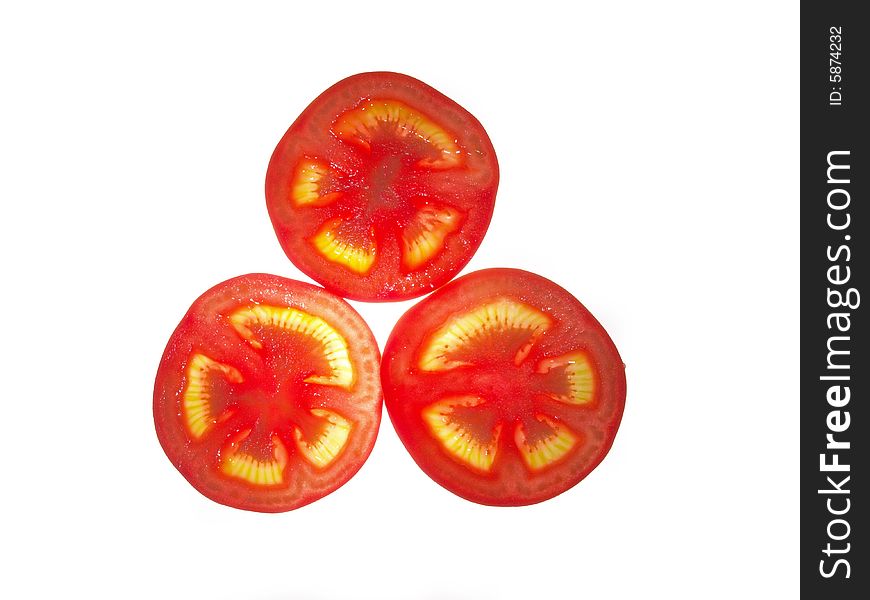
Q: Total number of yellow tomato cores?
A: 12